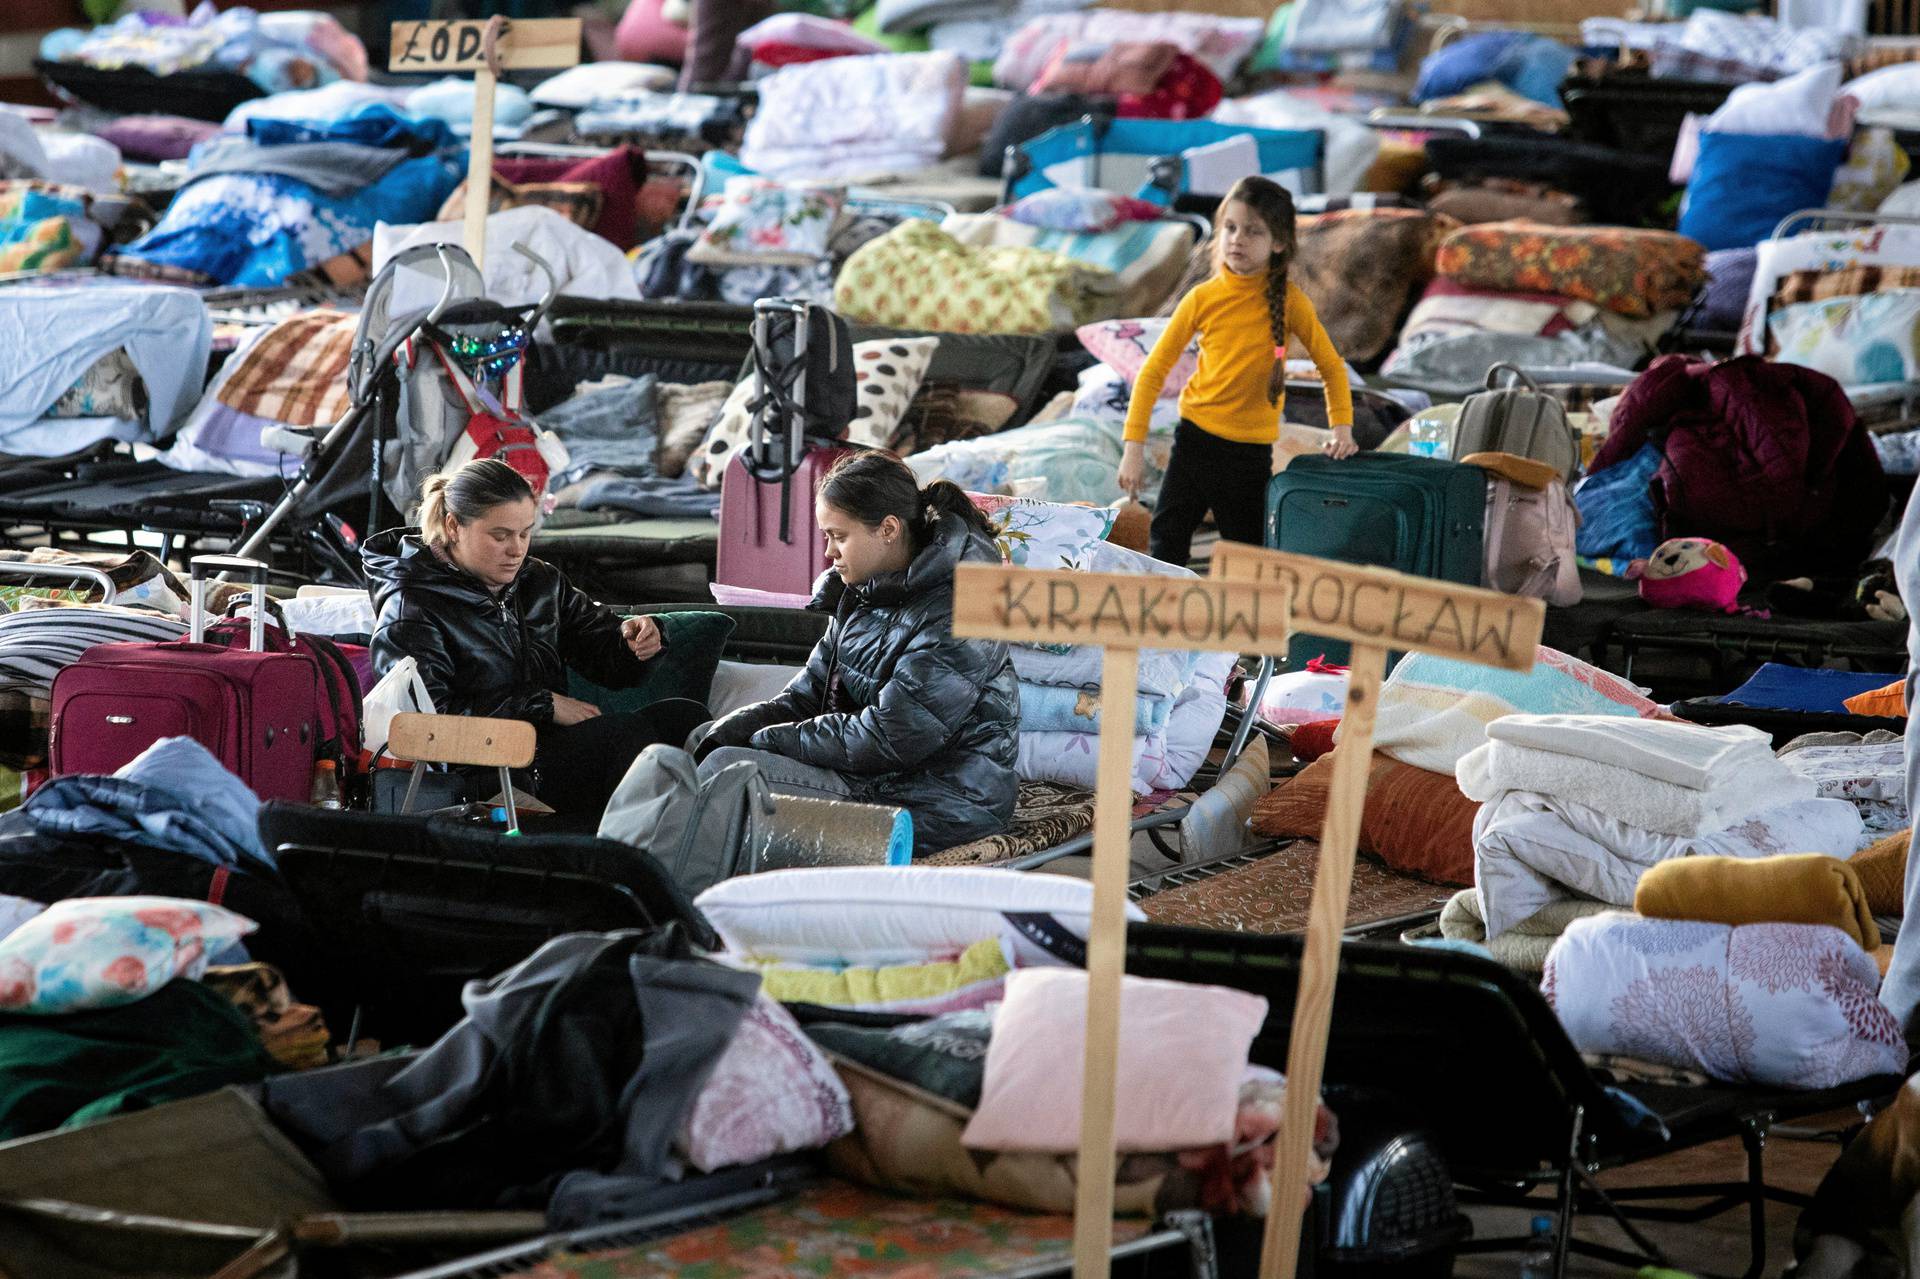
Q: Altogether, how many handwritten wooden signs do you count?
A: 3